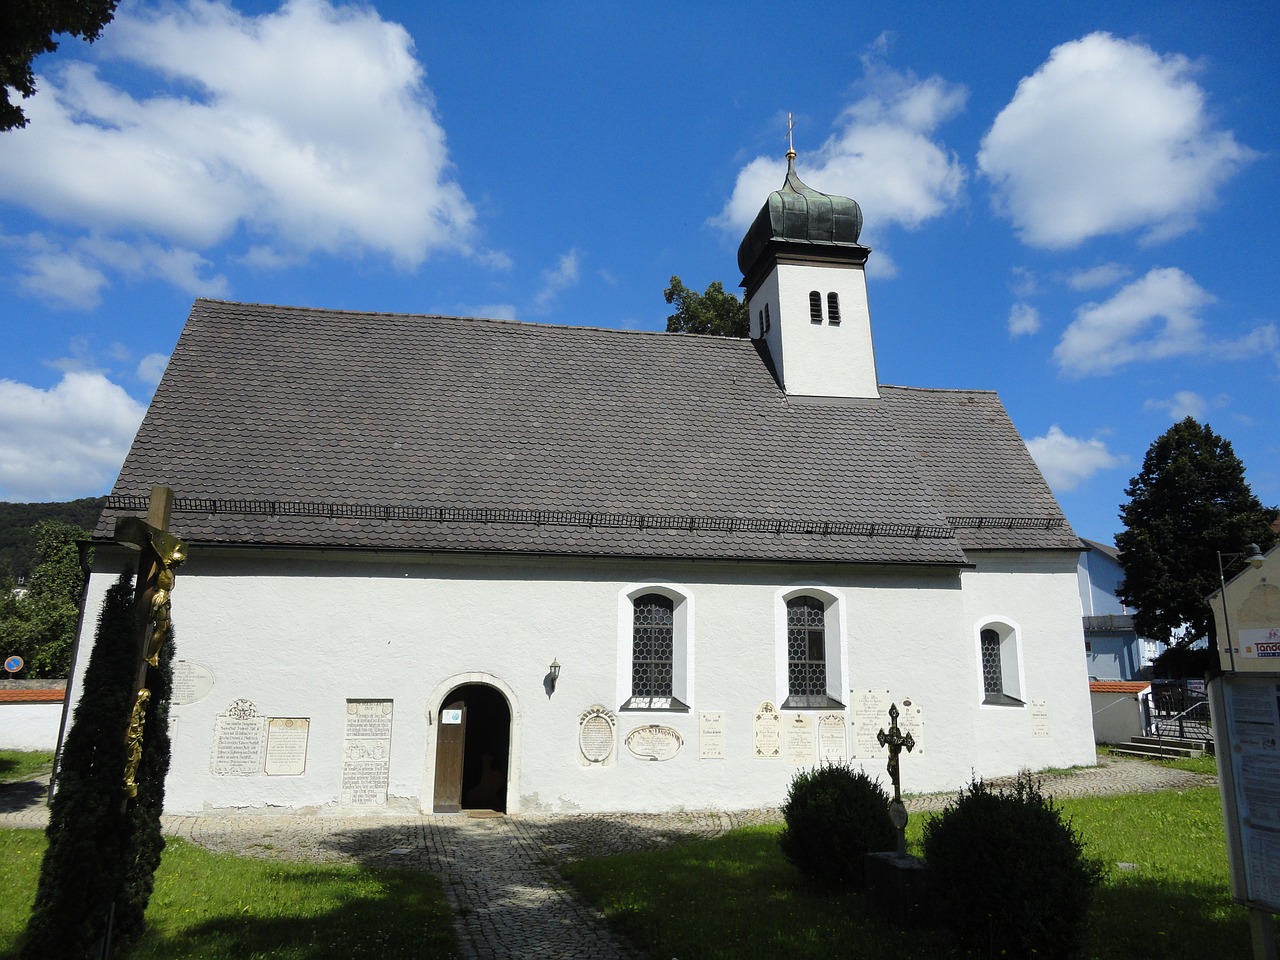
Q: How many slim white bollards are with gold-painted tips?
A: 0